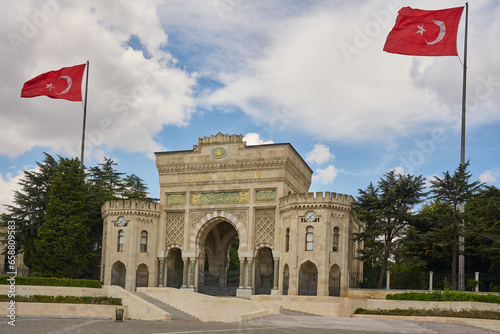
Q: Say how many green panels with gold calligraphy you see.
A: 3